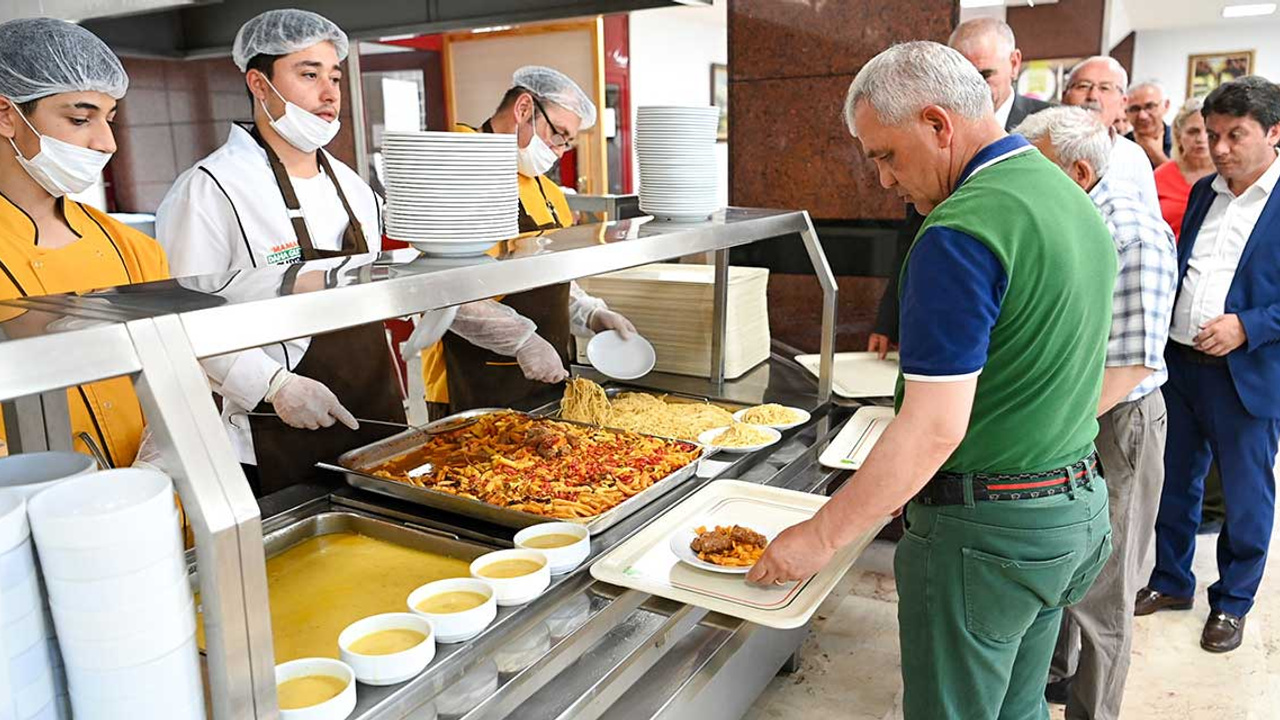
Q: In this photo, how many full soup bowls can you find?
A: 5